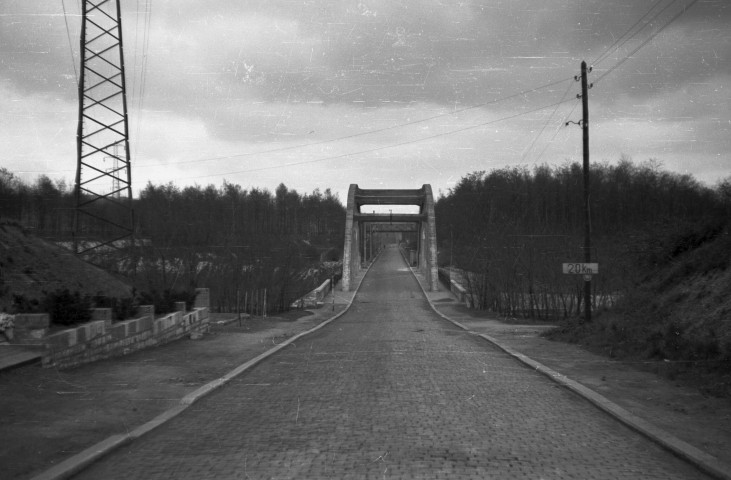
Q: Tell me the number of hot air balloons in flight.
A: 0